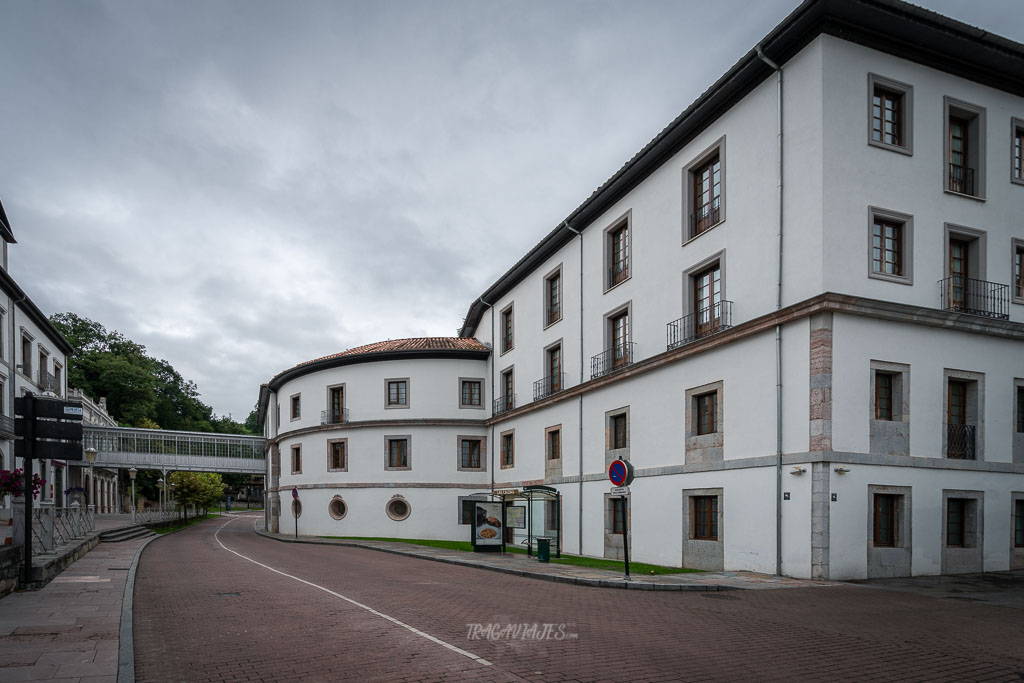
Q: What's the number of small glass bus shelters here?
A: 1